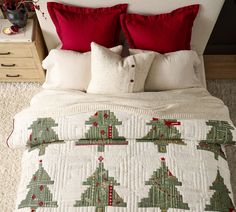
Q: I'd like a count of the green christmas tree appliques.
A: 8